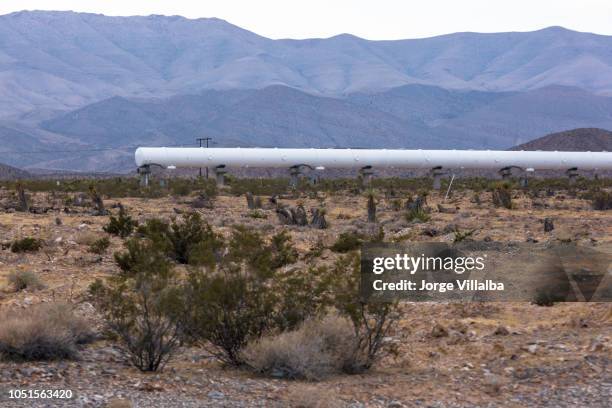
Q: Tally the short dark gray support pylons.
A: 7